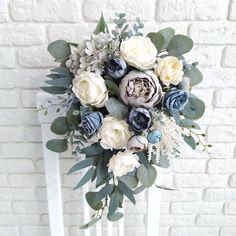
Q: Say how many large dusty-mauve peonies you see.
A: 1